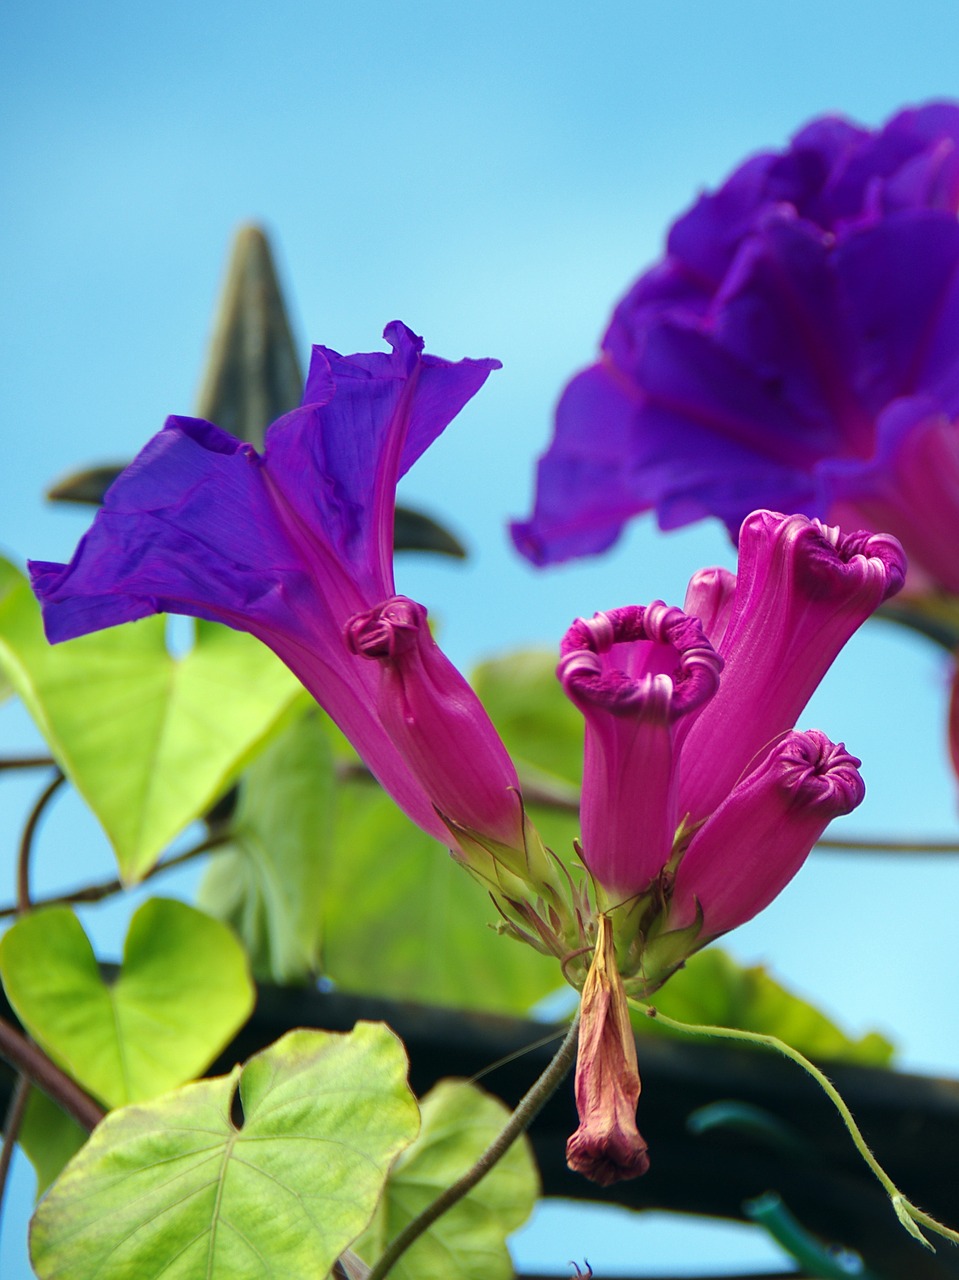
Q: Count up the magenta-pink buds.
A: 5